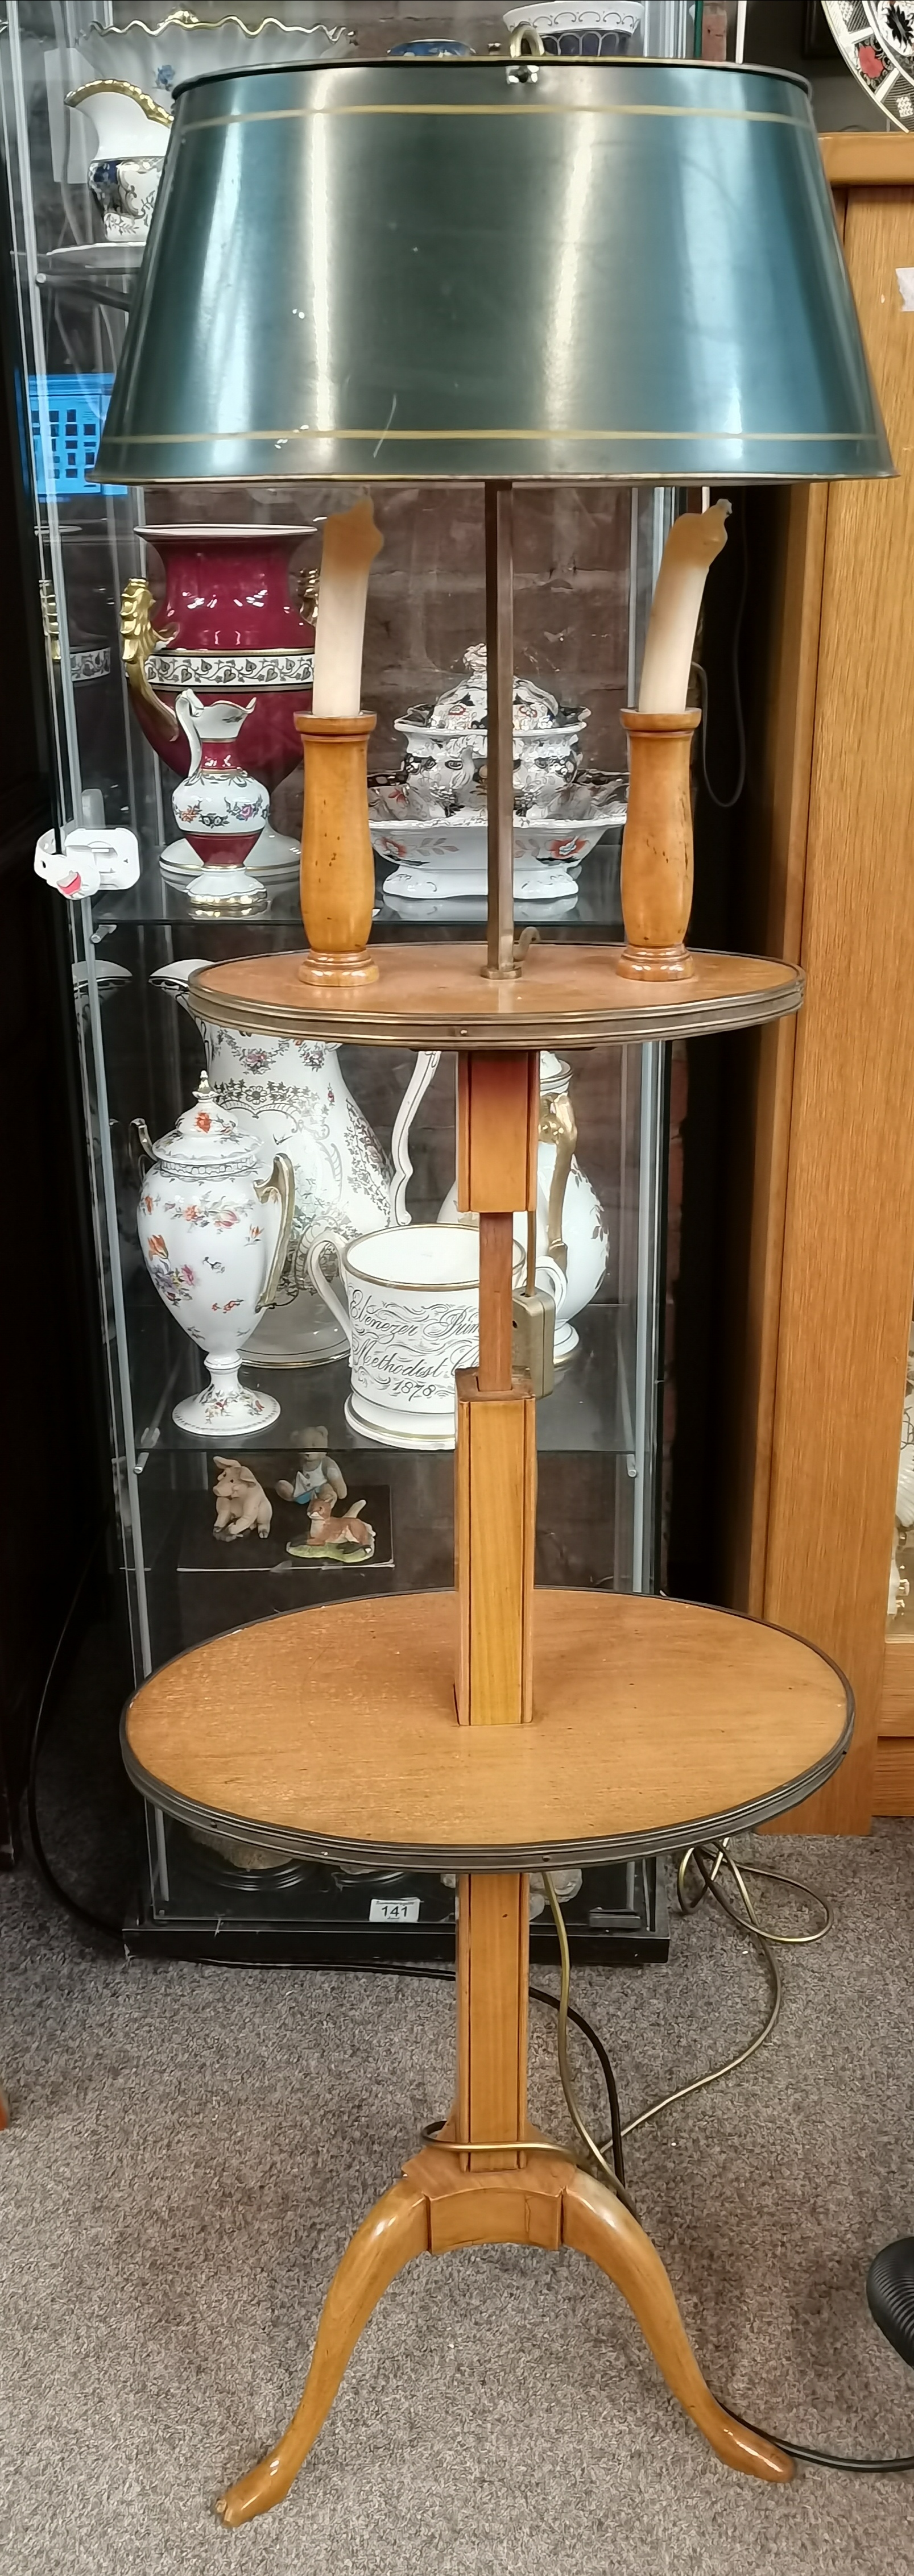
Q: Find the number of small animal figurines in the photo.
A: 3